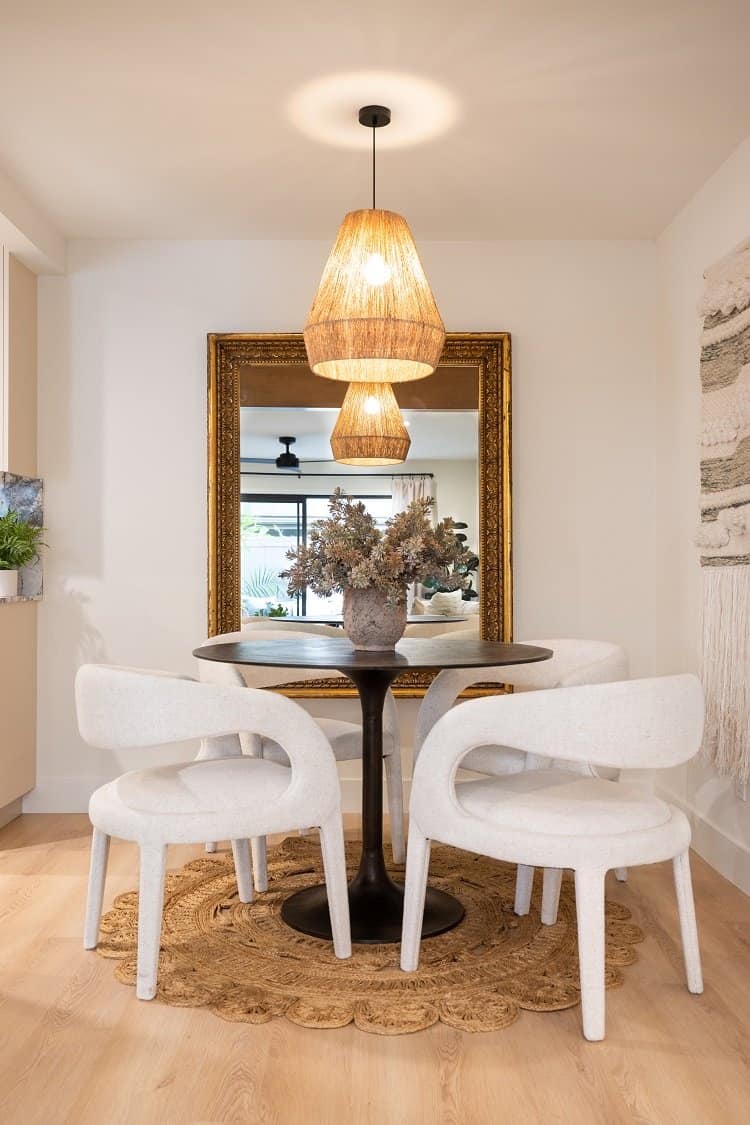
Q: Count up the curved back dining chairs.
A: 4